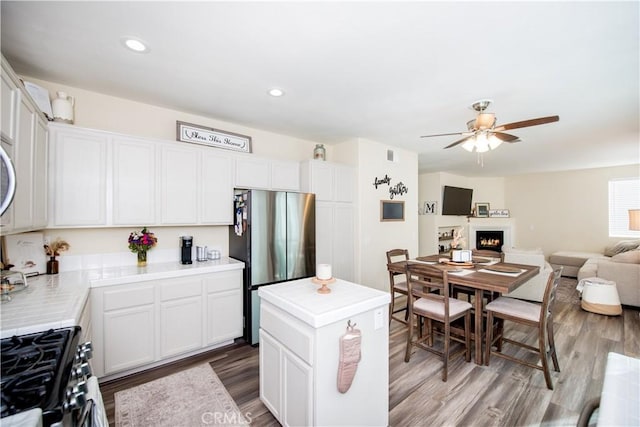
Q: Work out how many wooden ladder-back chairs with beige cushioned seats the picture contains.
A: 4